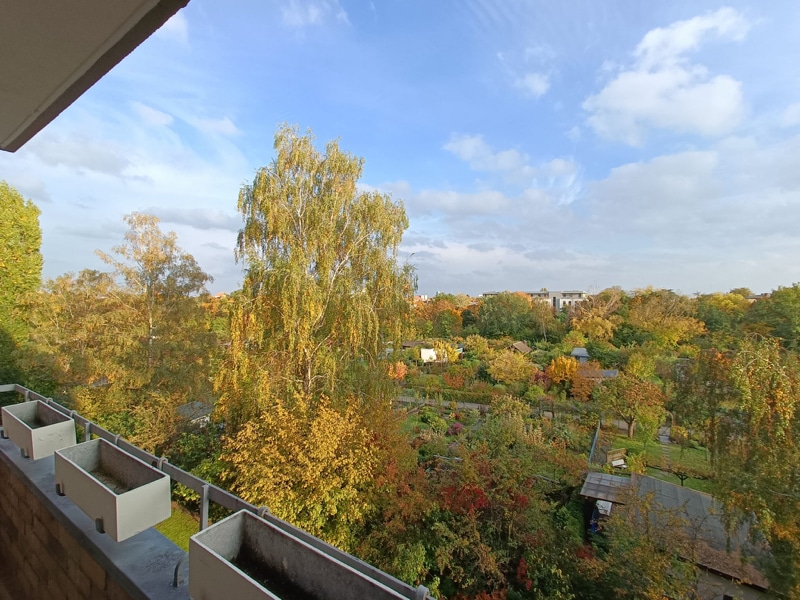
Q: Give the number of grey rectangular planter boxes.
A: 3